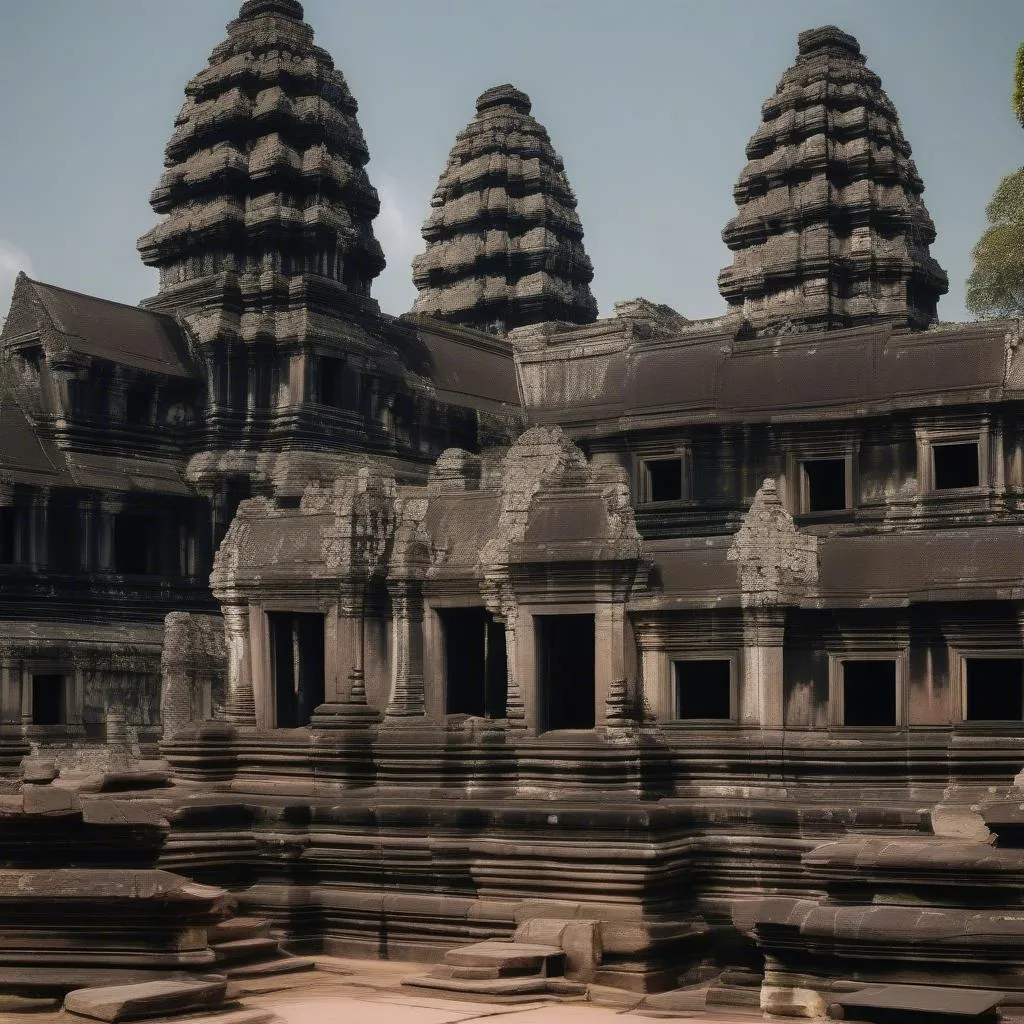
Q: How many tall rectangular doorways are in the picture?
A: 3